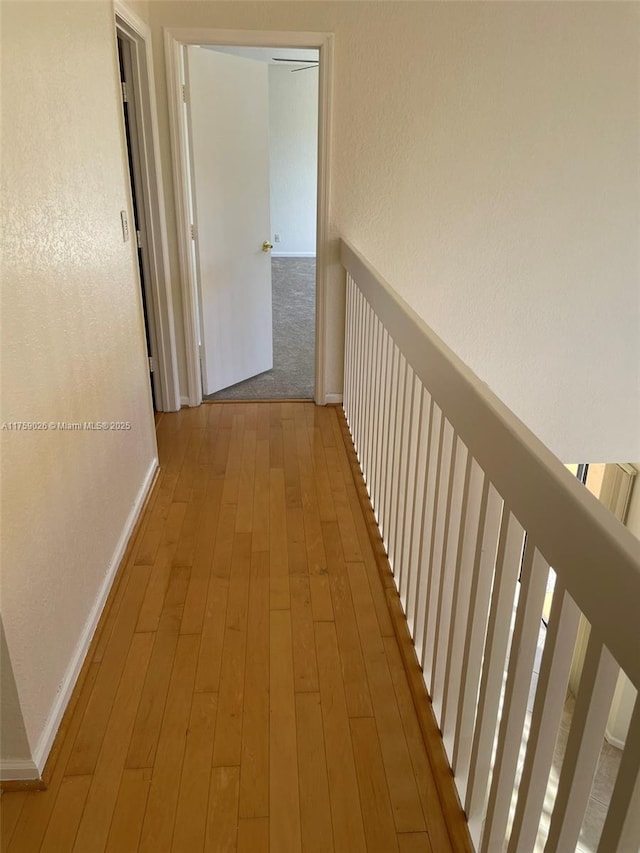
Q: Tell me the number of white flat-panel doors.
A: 1